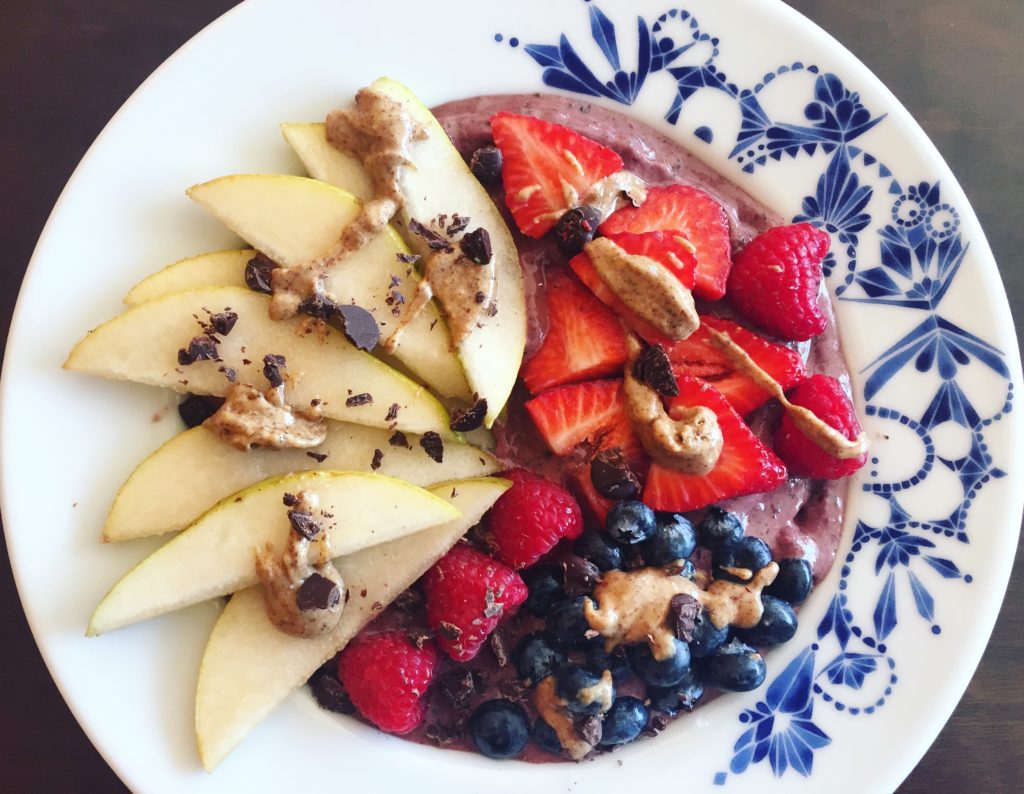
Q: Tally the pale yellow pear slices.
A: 8